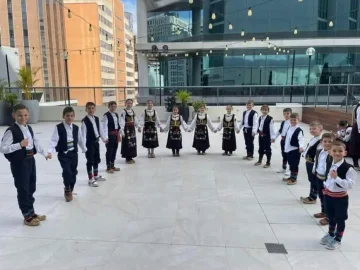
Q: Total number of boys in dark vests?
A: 11